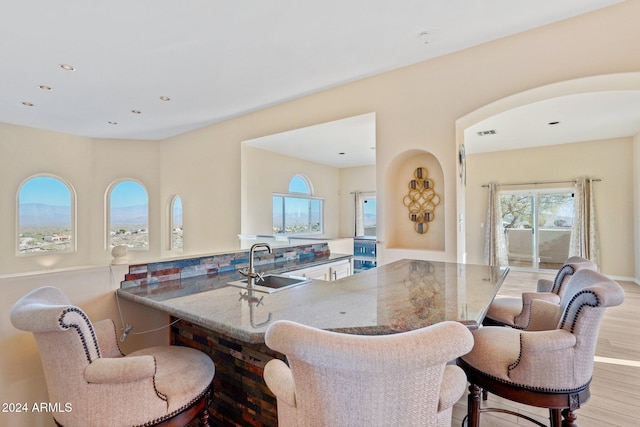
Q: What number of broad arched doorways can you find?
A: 1